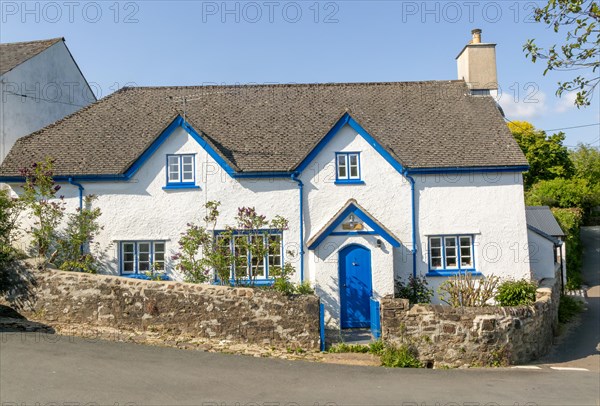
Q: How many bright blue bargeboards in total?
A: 6